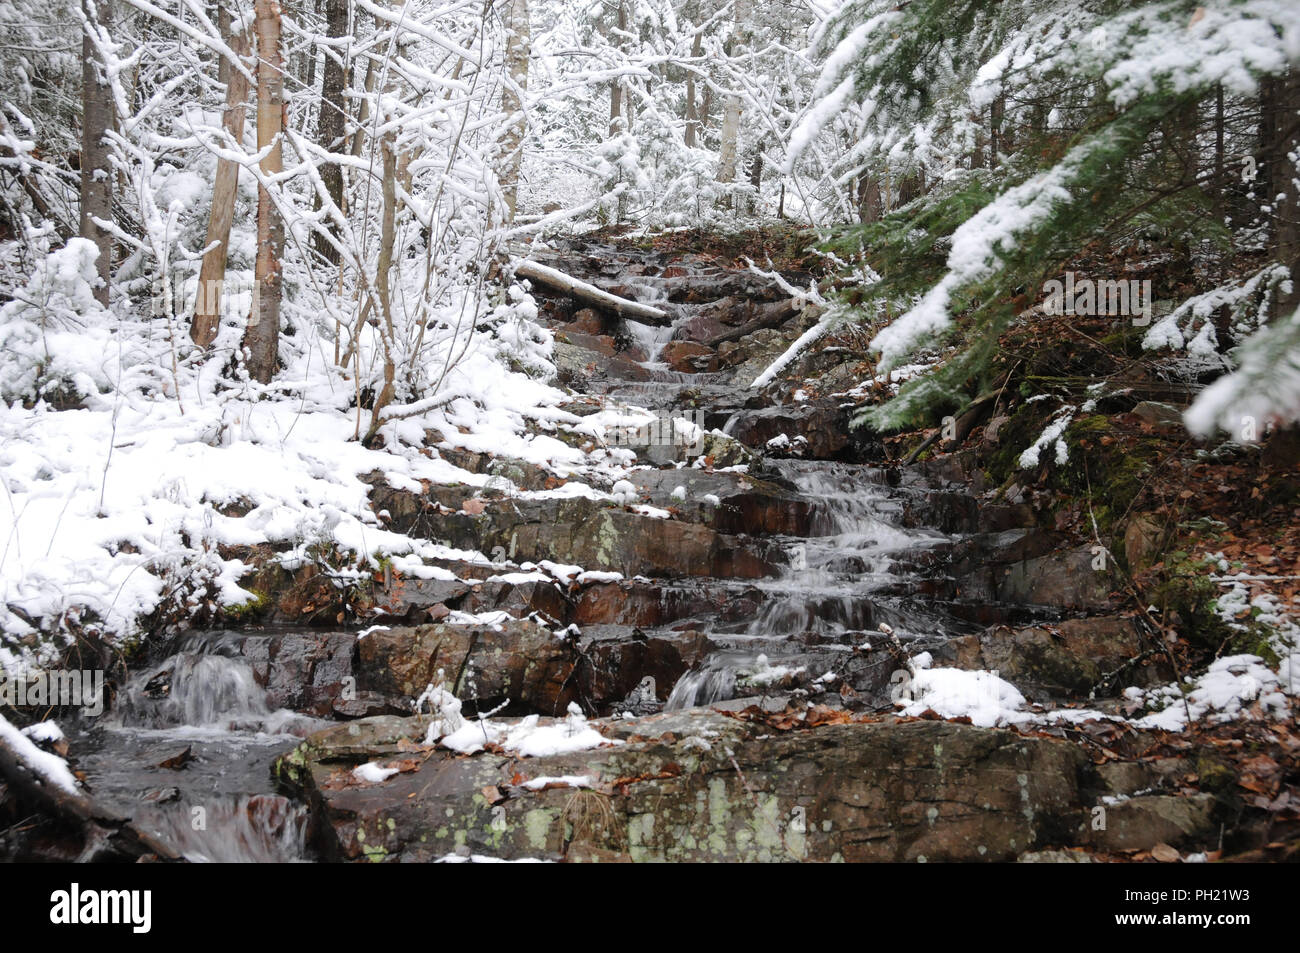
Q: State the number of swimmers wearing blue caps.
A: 0